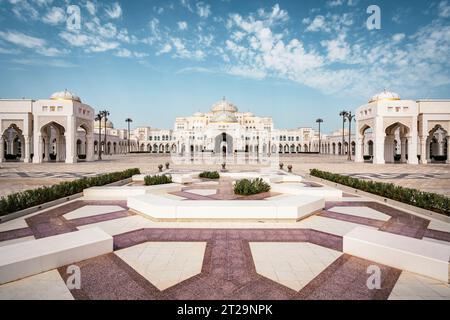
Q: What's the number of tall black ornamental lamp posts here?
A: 6